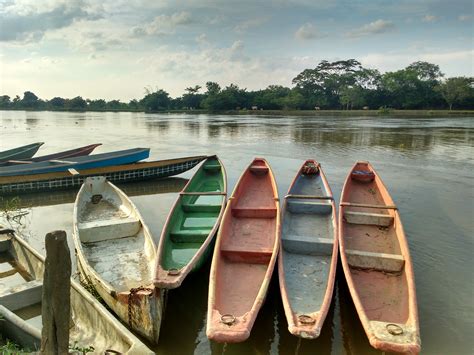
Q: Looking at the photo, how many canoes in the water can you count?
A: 10